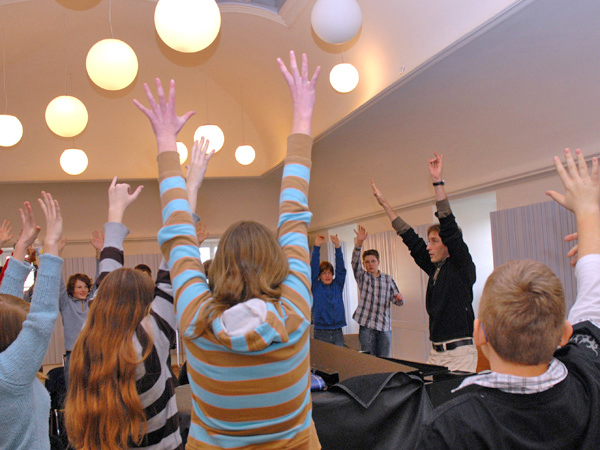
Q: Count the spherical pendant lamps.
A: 10